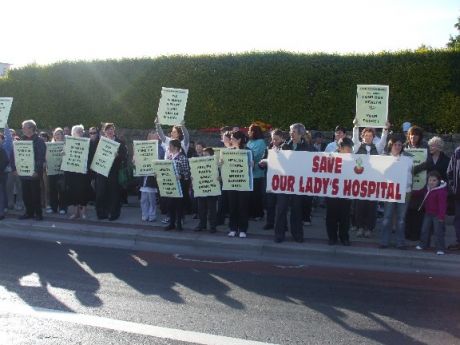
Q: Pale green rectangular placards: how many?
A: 13